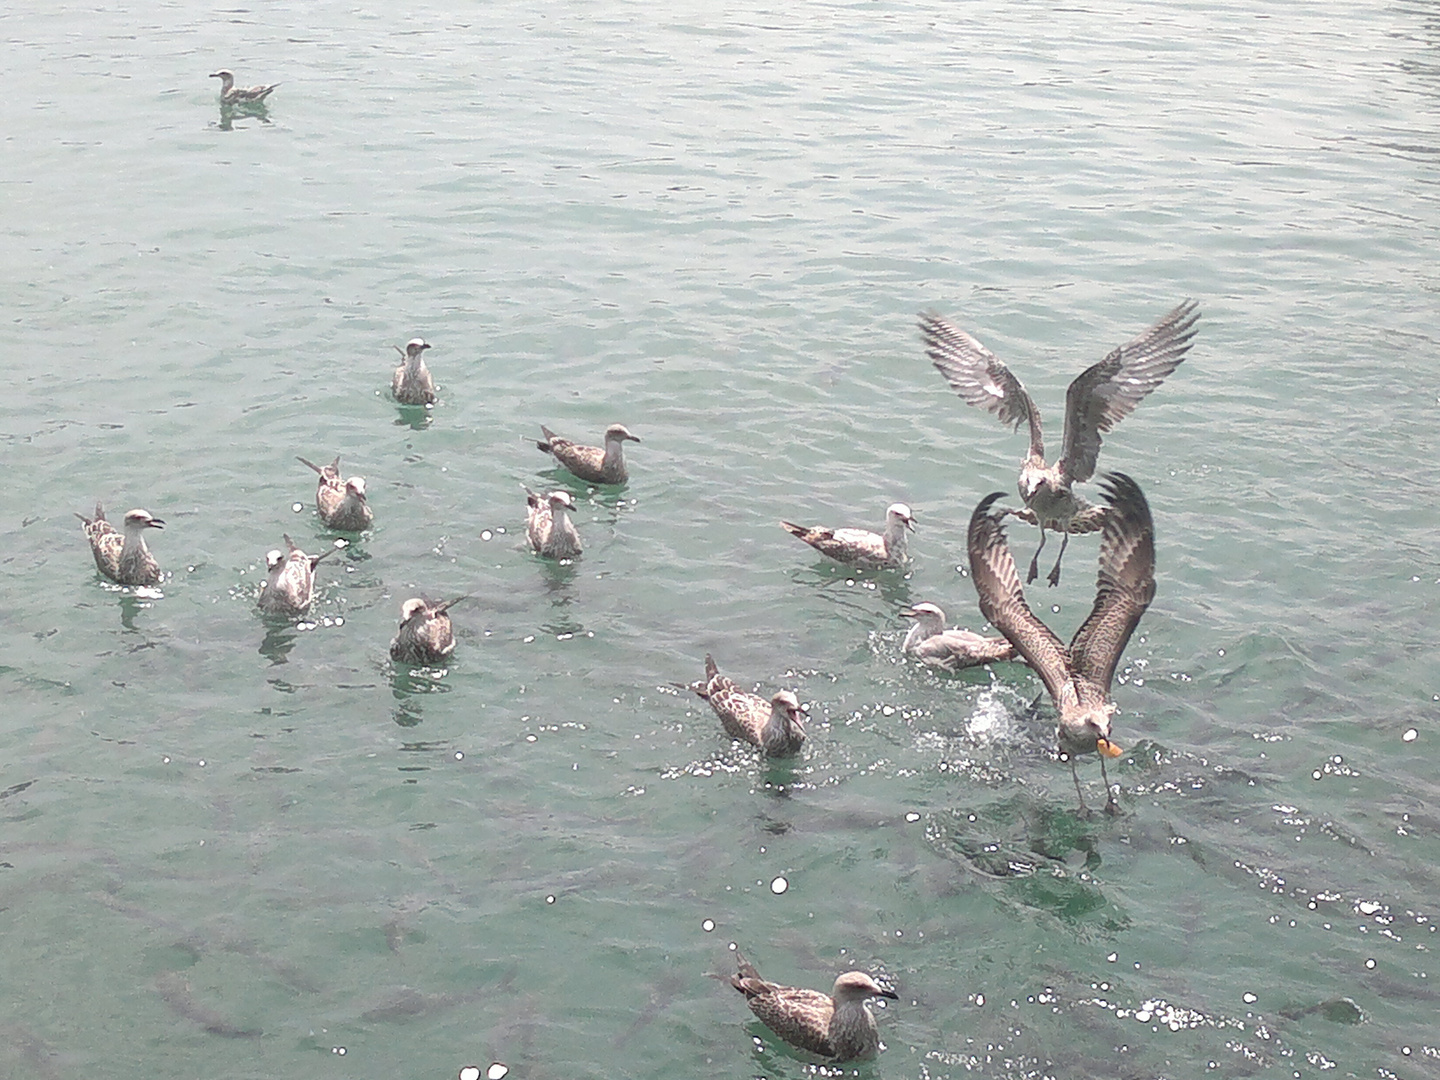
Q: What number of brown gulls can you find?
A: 14